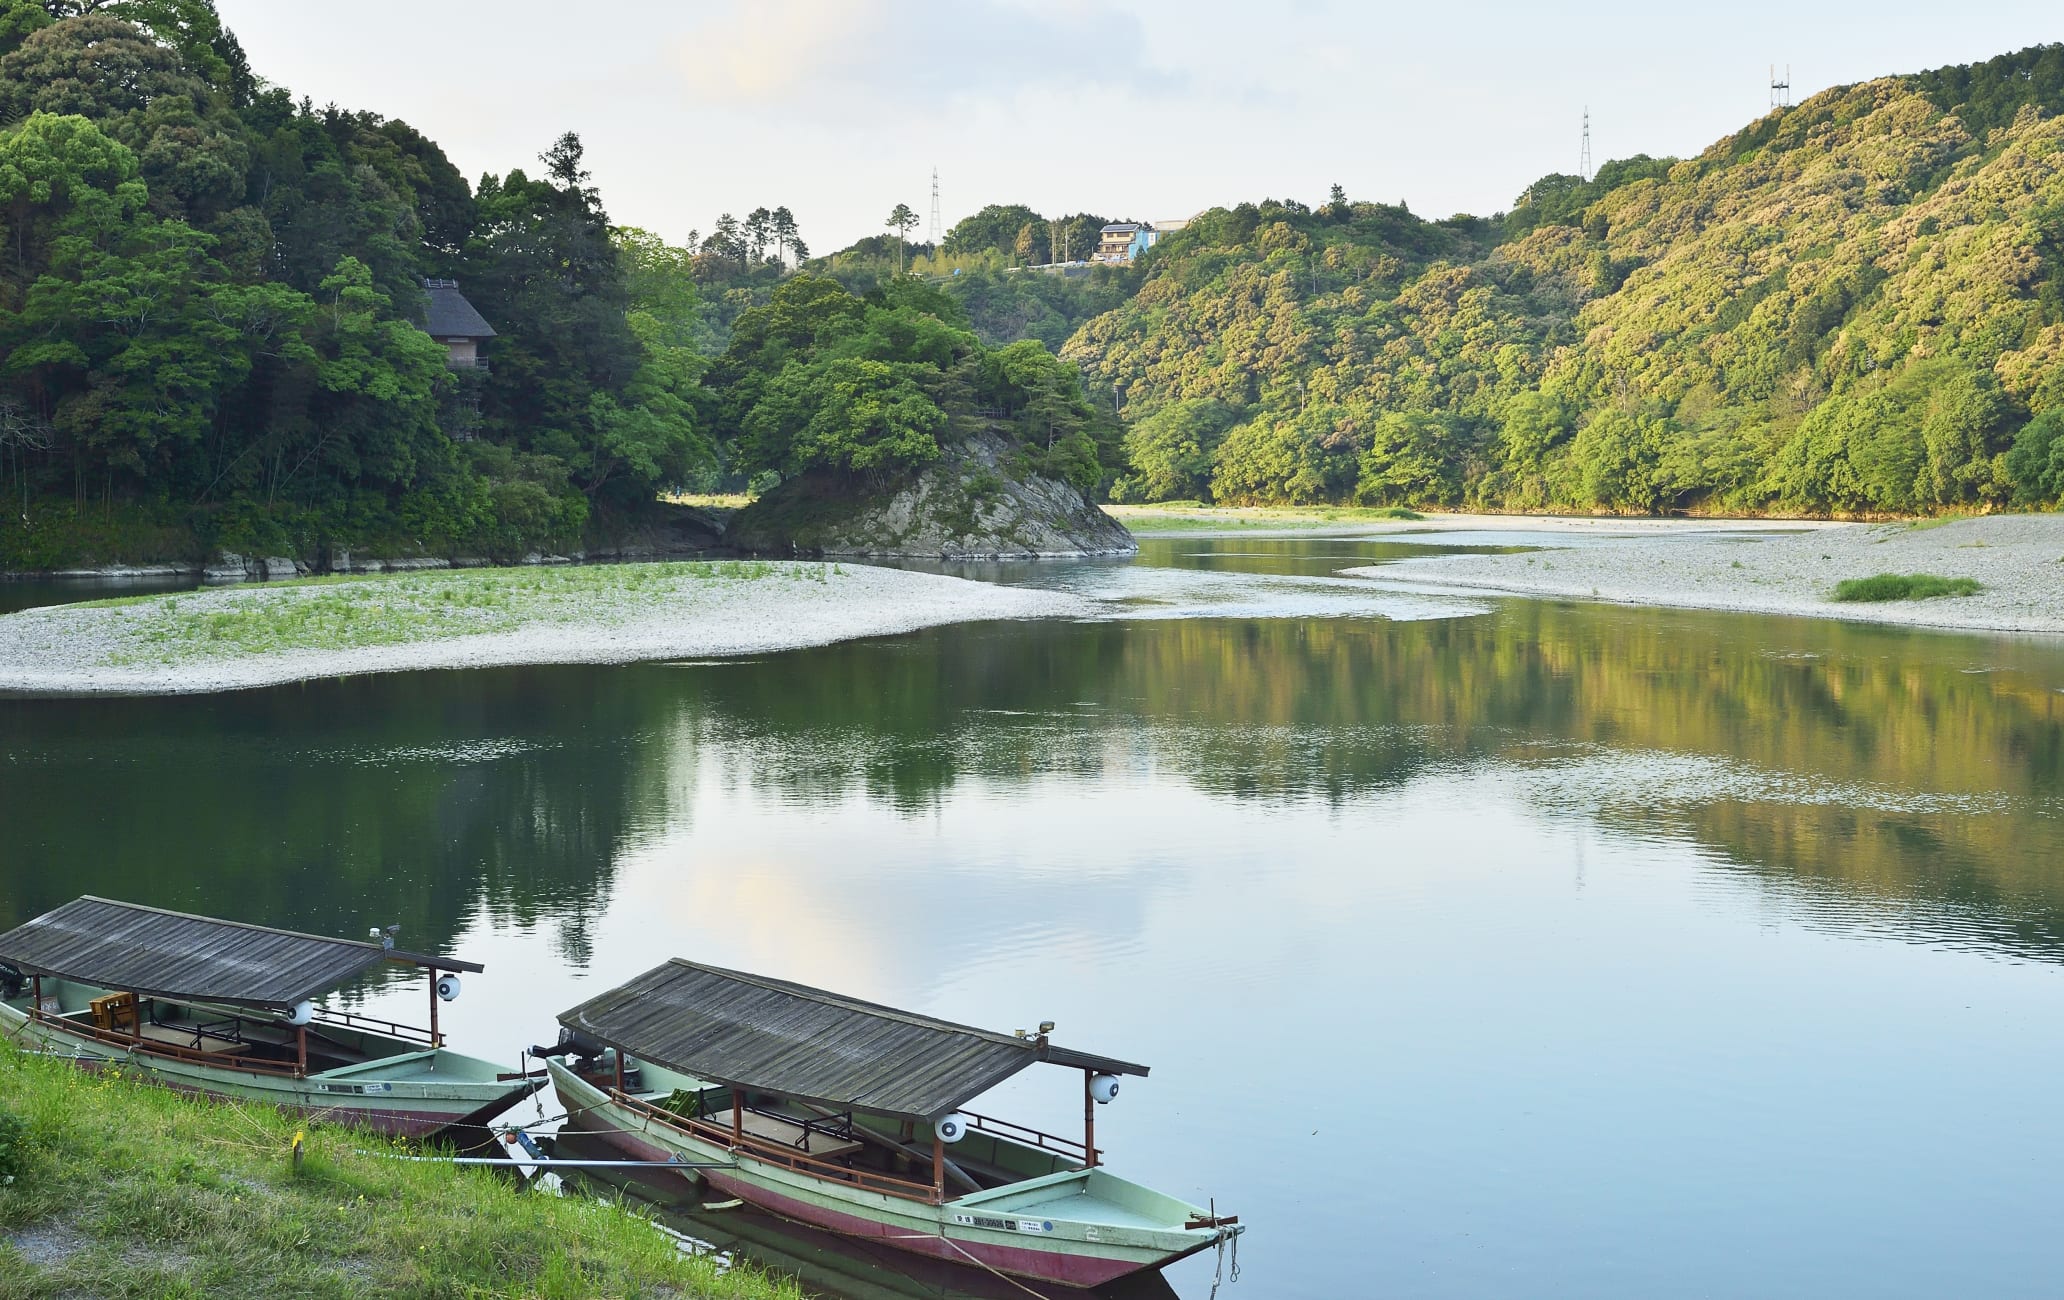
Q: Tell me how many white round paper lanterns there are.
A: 4